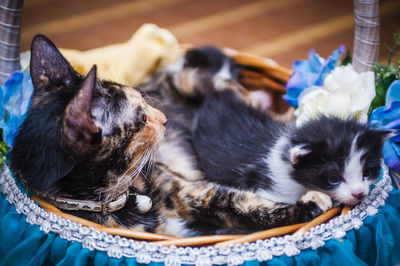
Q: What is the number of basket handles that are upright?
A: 2